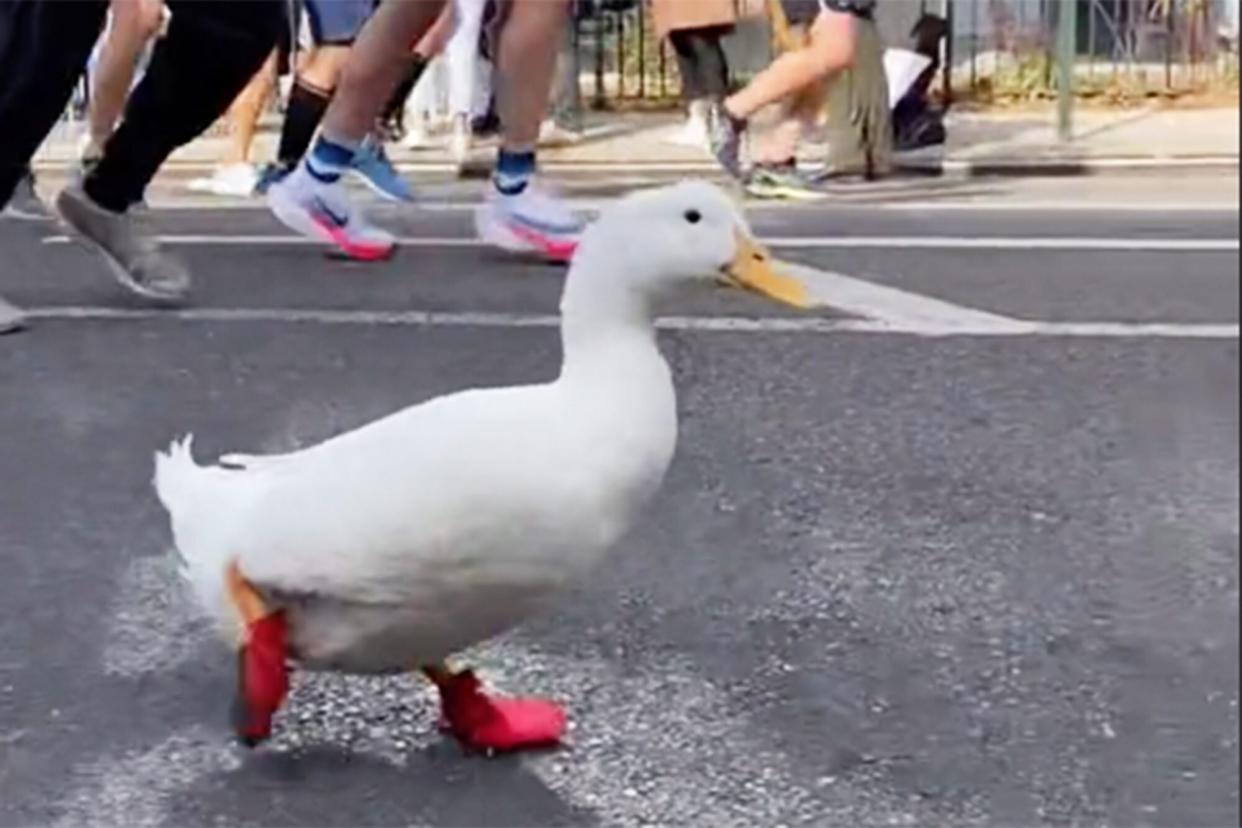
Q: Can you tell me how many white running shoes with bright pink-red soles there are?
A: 2